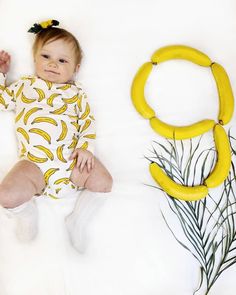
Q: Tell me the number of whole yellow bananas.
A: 6